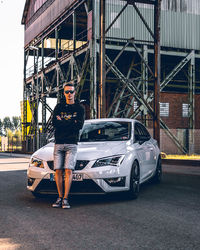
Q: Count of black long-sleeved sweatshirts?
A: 1